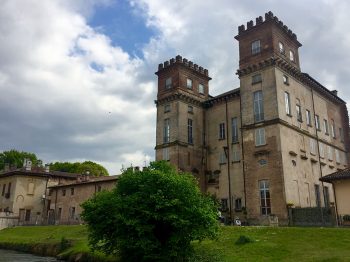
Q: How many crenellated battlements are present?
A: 2